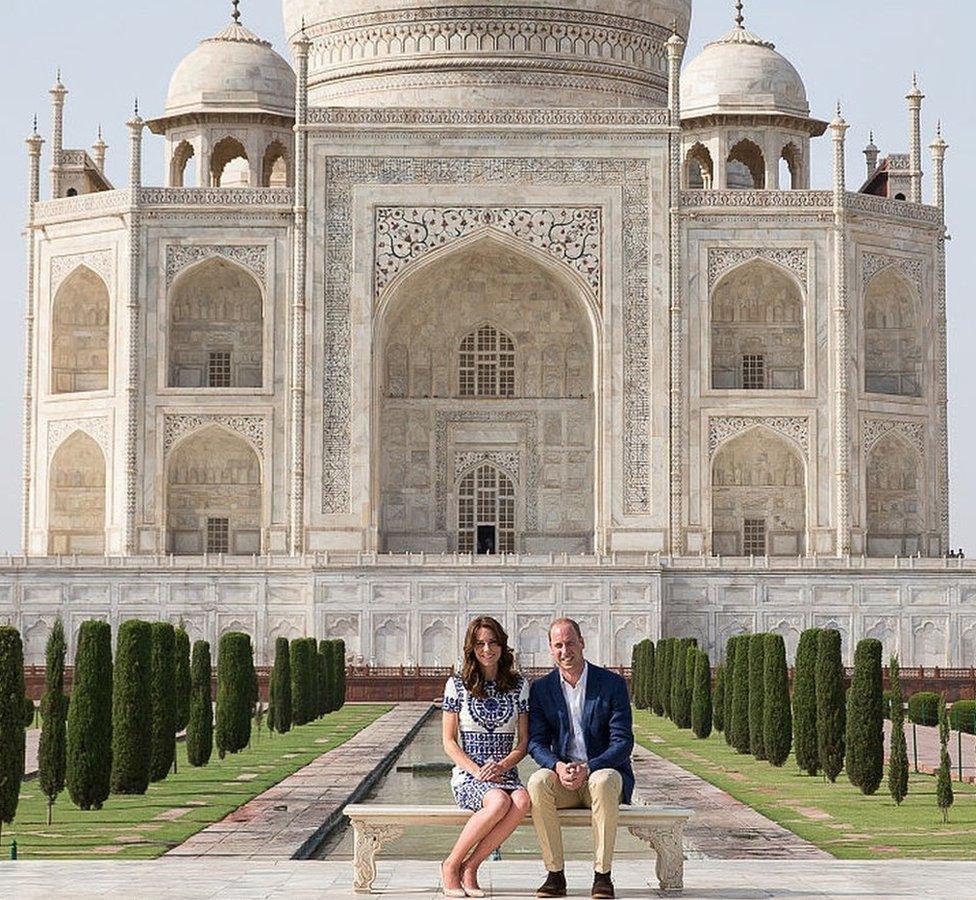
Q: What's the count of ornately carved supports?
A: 2